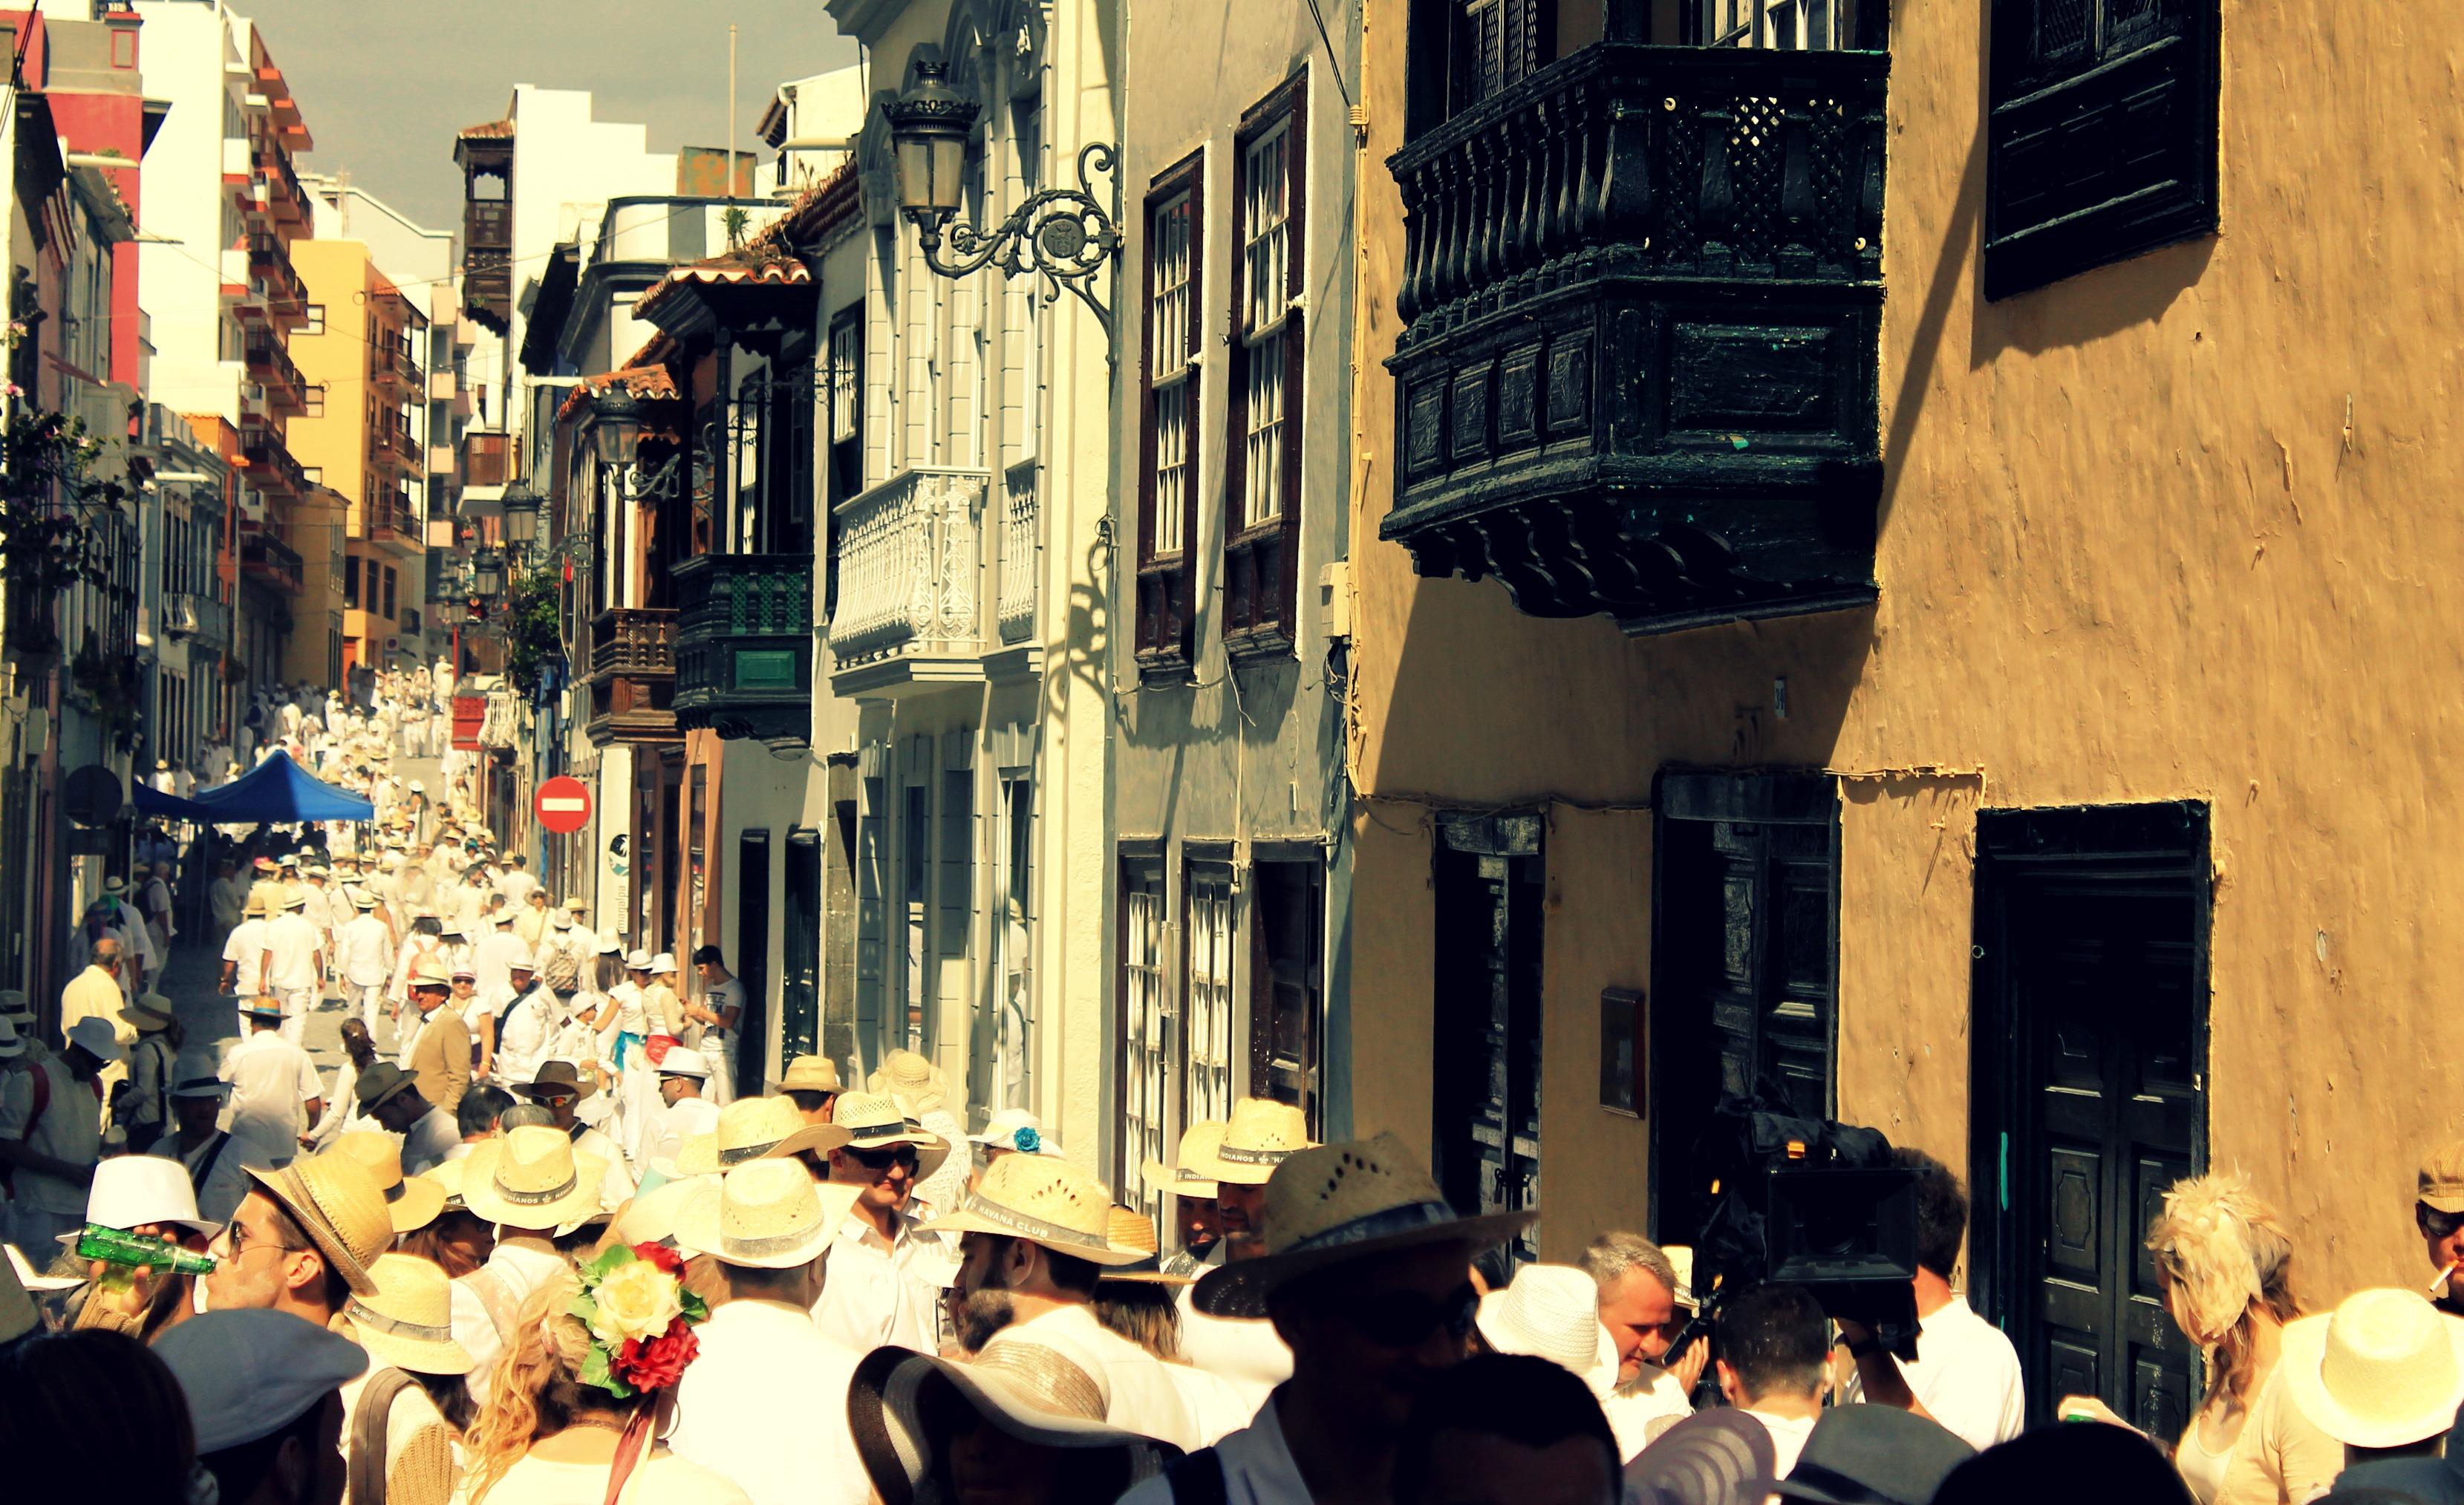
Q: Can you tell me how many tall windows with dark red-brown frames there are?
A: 2